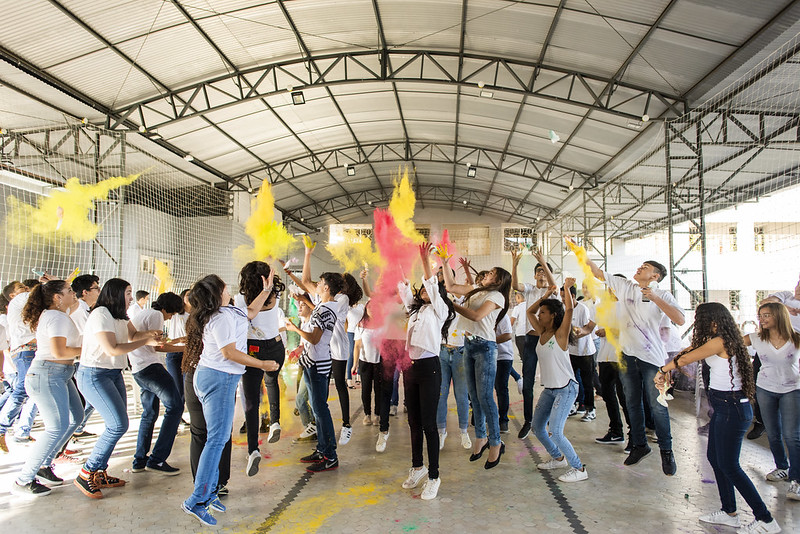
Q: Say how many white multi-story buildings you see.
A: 1